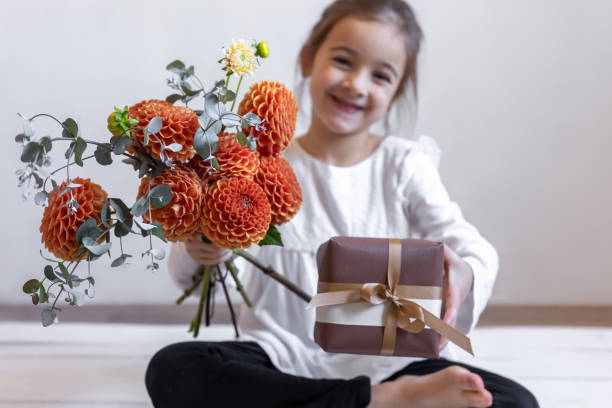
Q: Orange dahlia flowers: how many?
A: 7